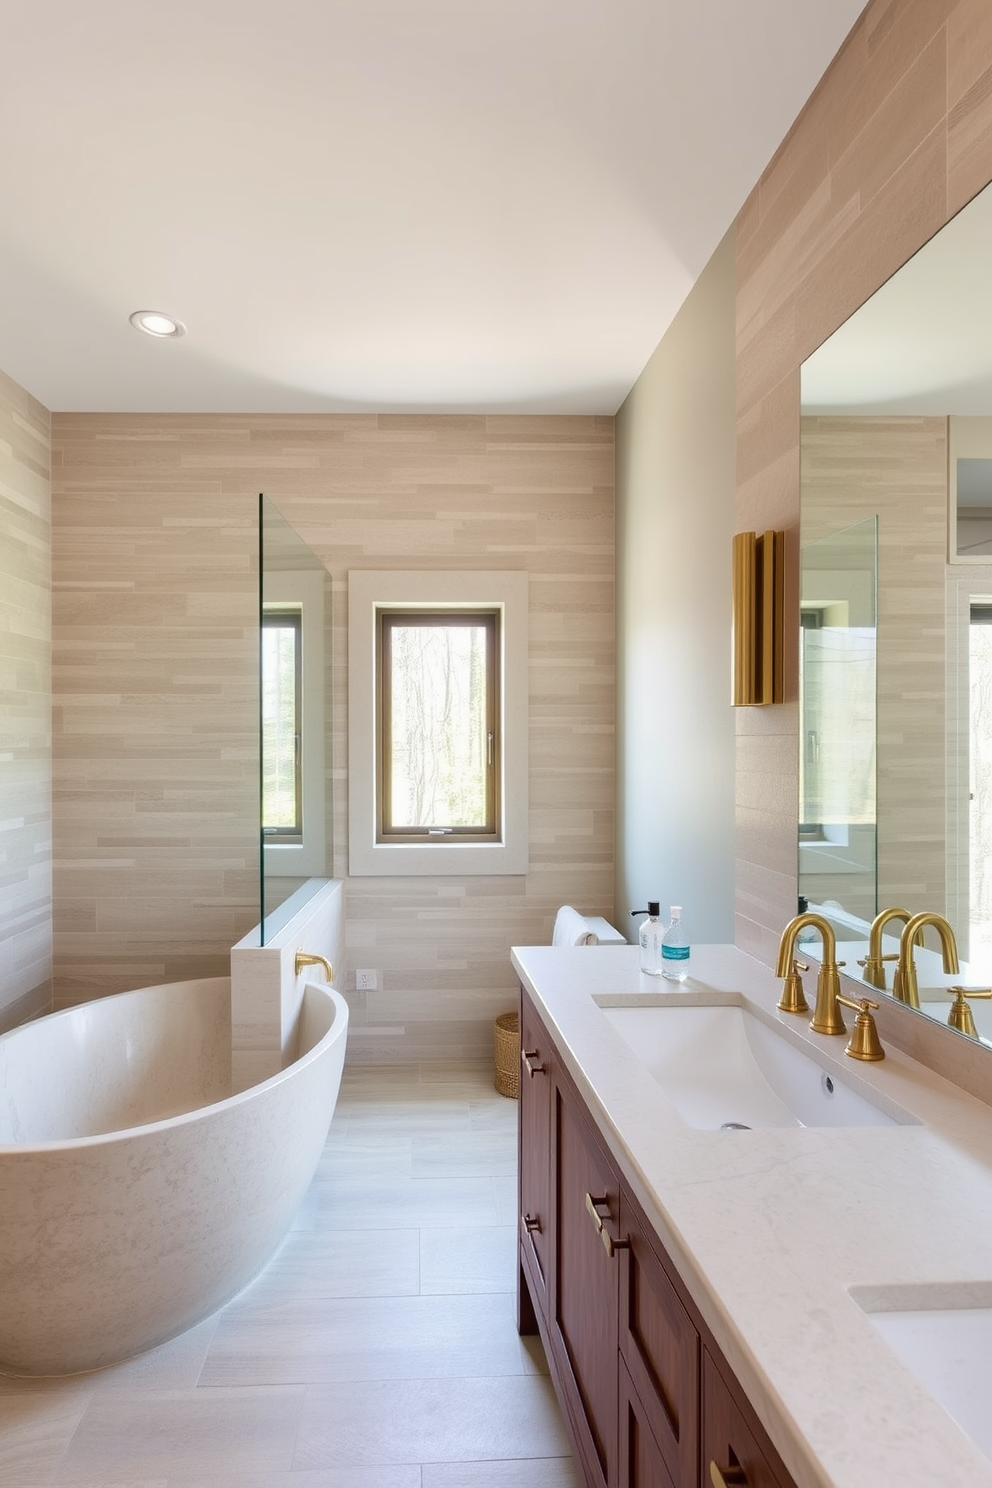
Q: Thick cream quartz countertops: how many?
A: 1